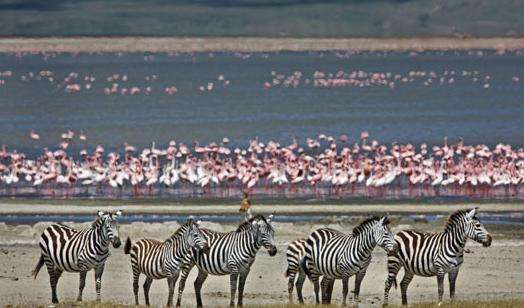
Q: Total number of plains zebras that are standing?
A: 6